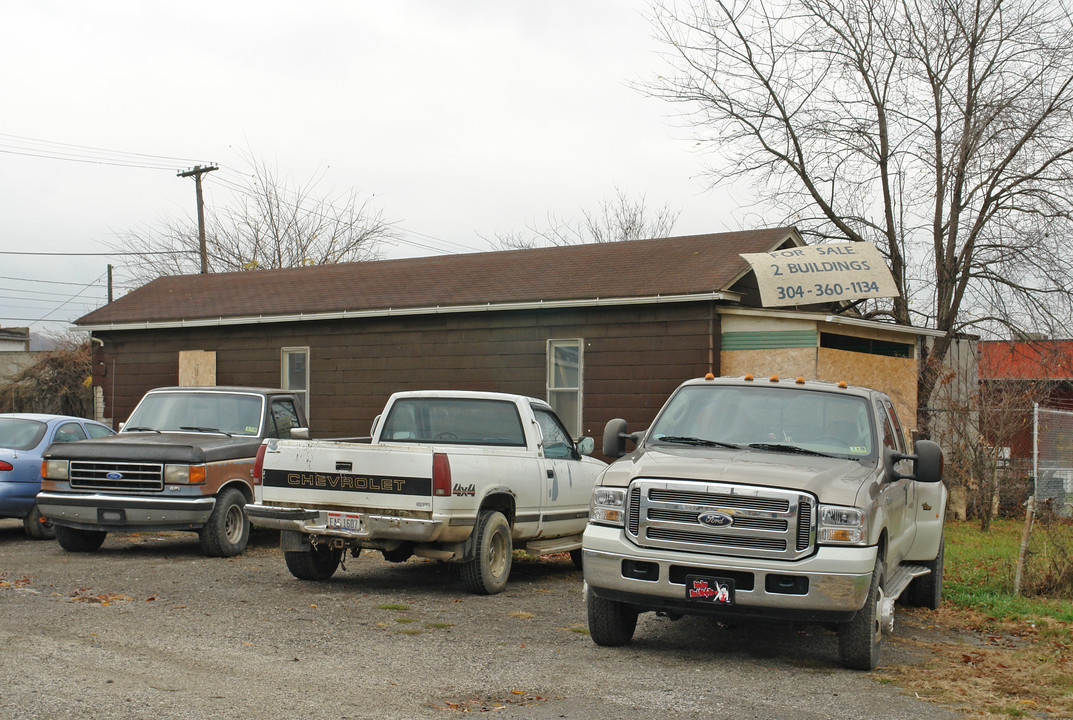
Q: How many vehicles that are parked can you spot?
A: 4